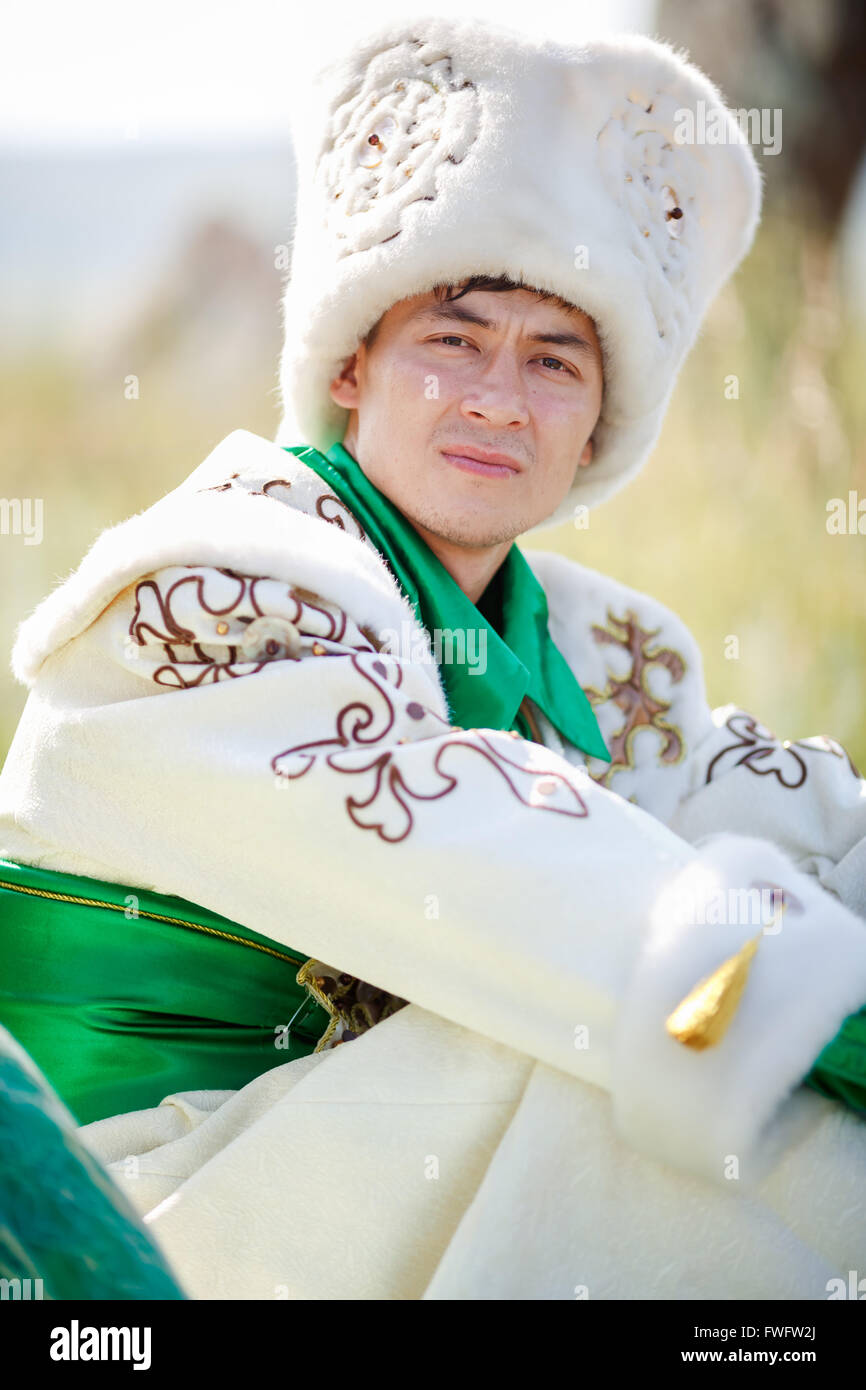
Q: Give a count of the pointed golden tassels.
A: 1